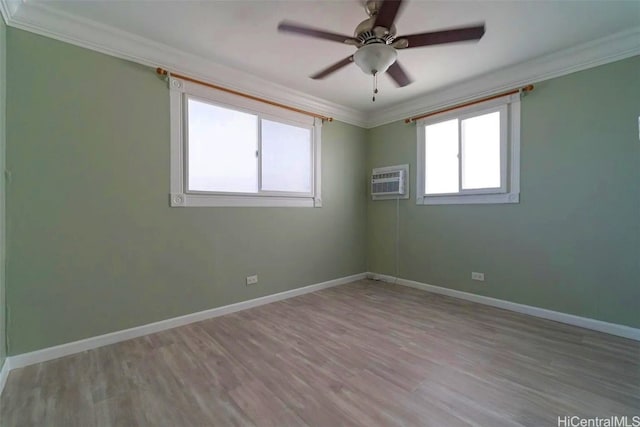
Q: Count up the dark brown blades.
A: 5